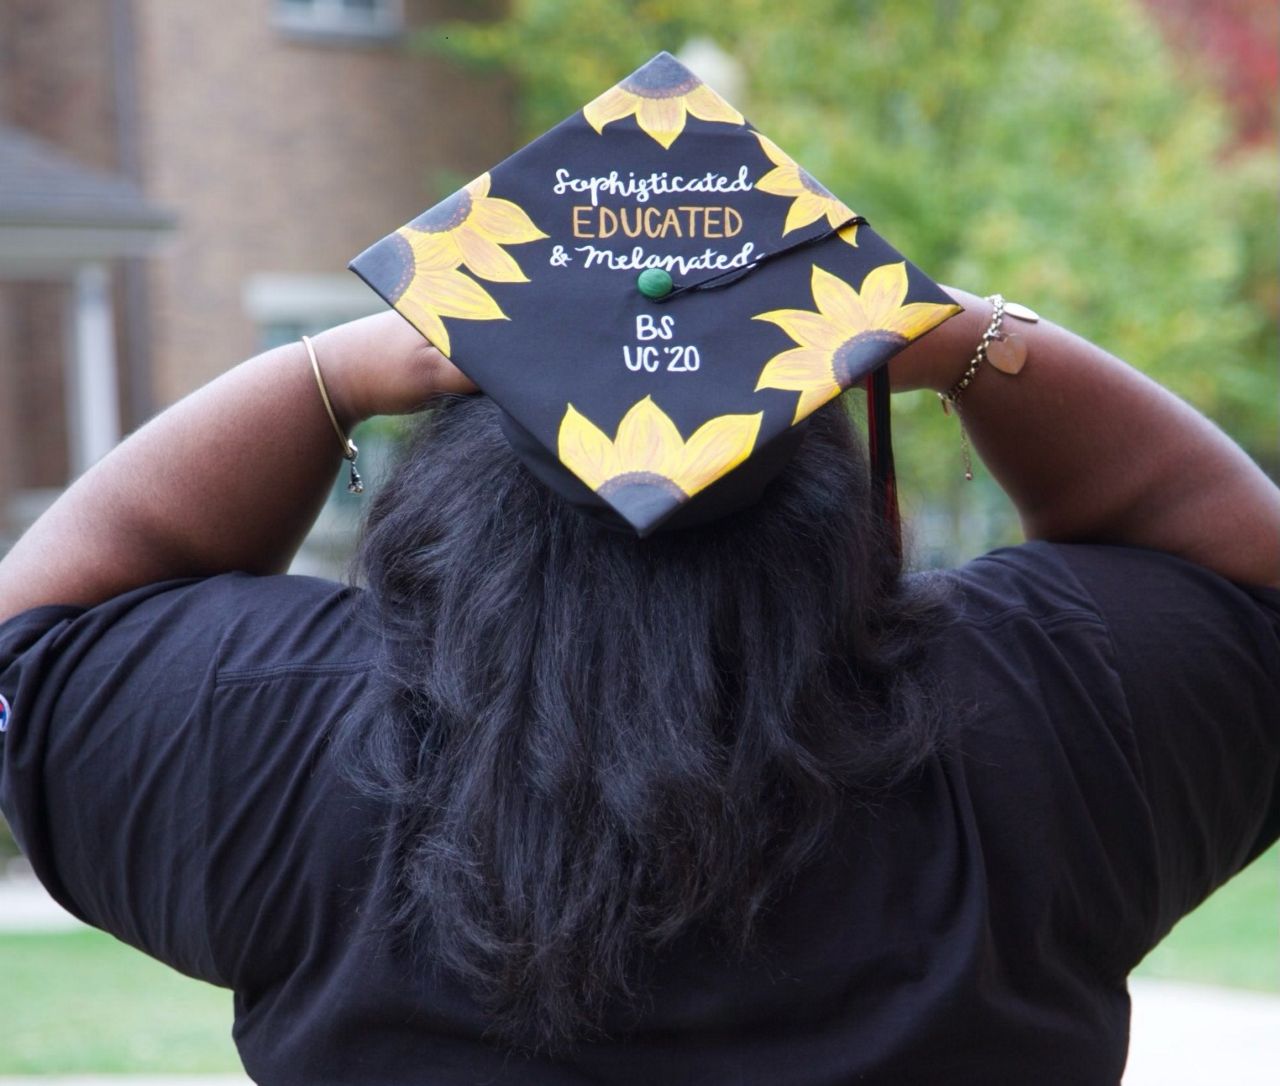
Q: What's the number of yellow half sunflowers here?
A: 6